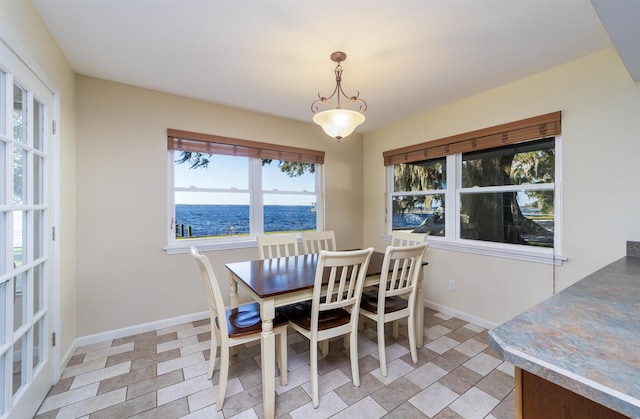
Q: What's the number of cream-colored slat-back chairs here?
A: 6